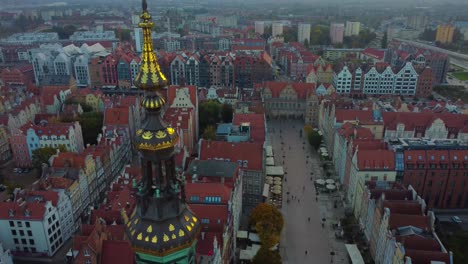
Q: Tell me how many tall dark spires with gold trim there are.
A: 1